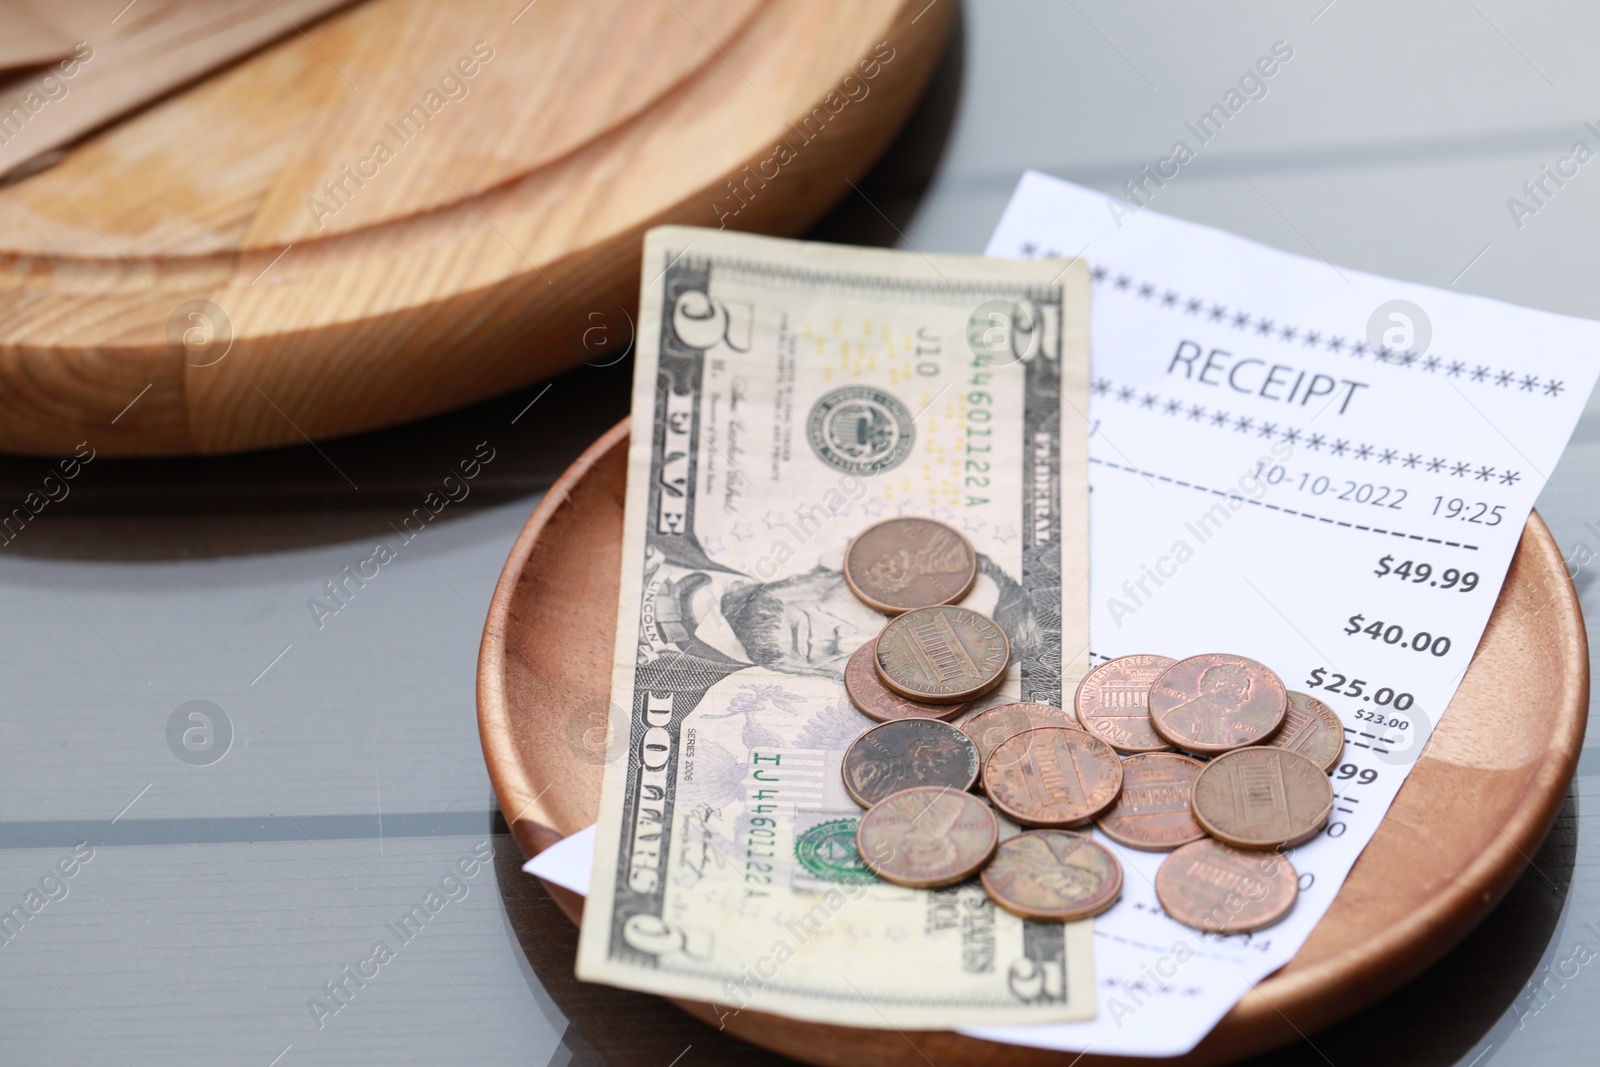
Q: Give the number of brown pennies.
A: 14